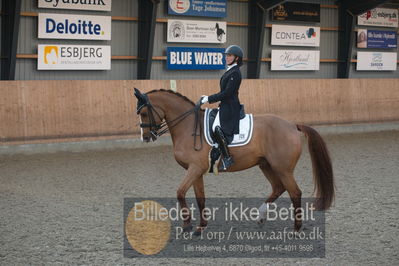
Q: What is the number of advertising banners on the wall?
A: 12